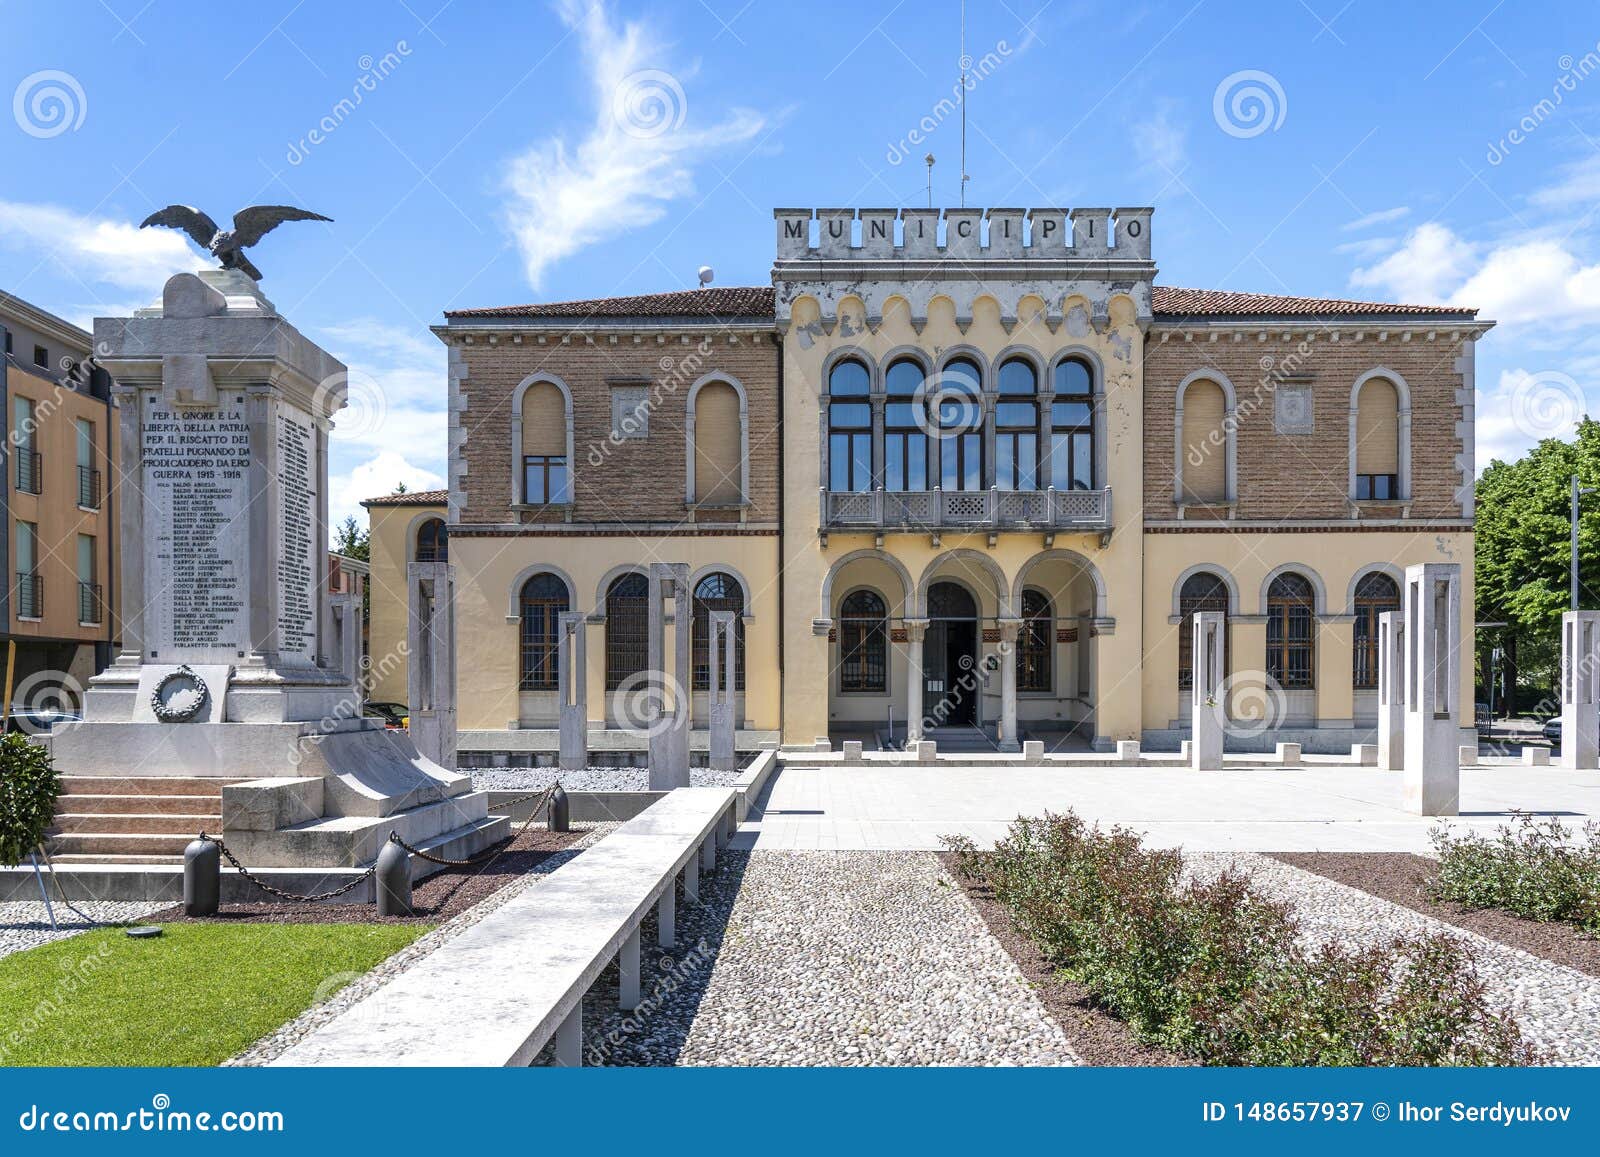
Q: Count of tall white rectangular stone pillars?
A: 9